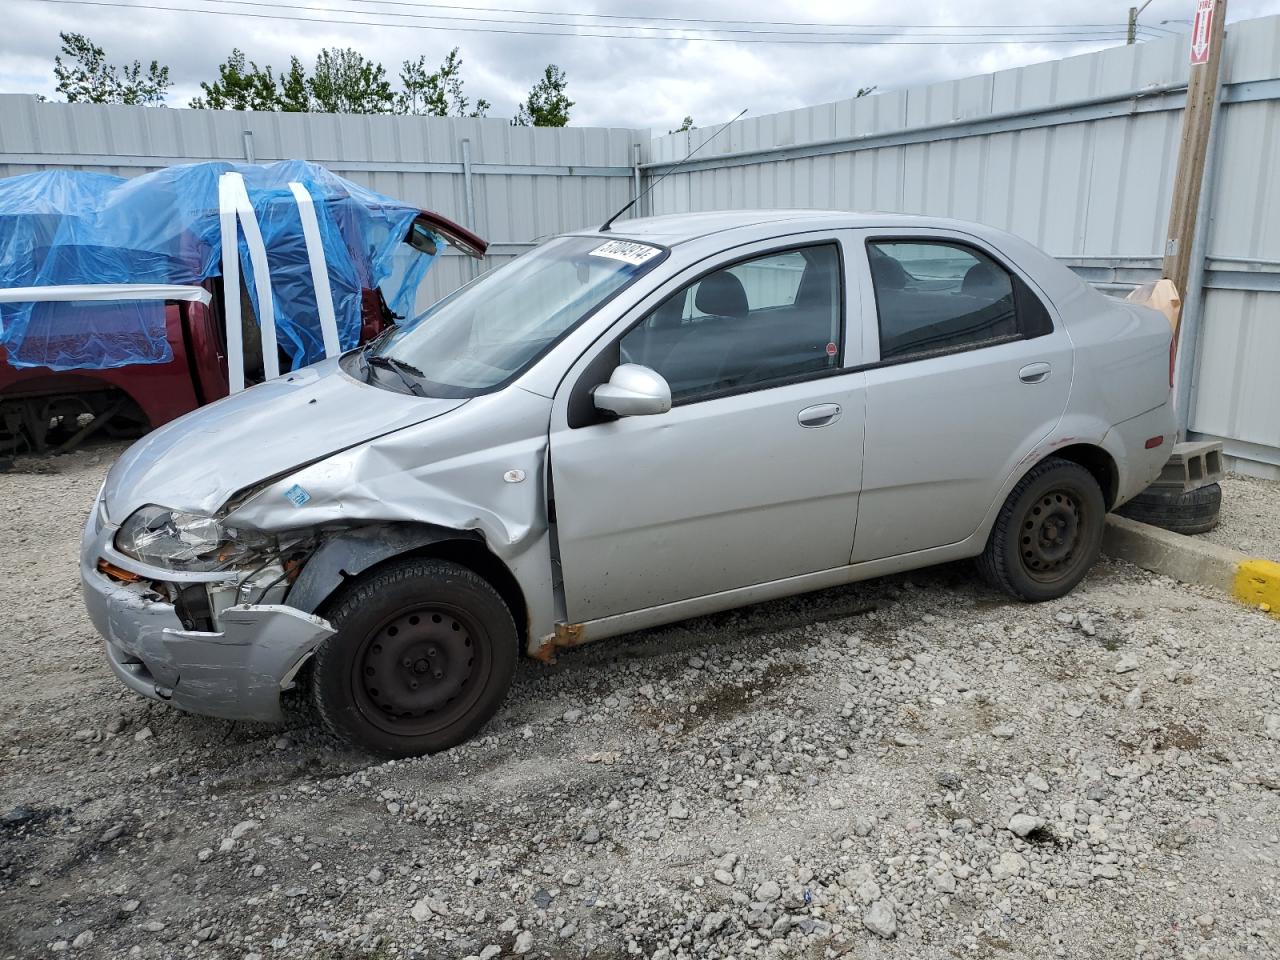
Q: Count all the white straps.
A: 4